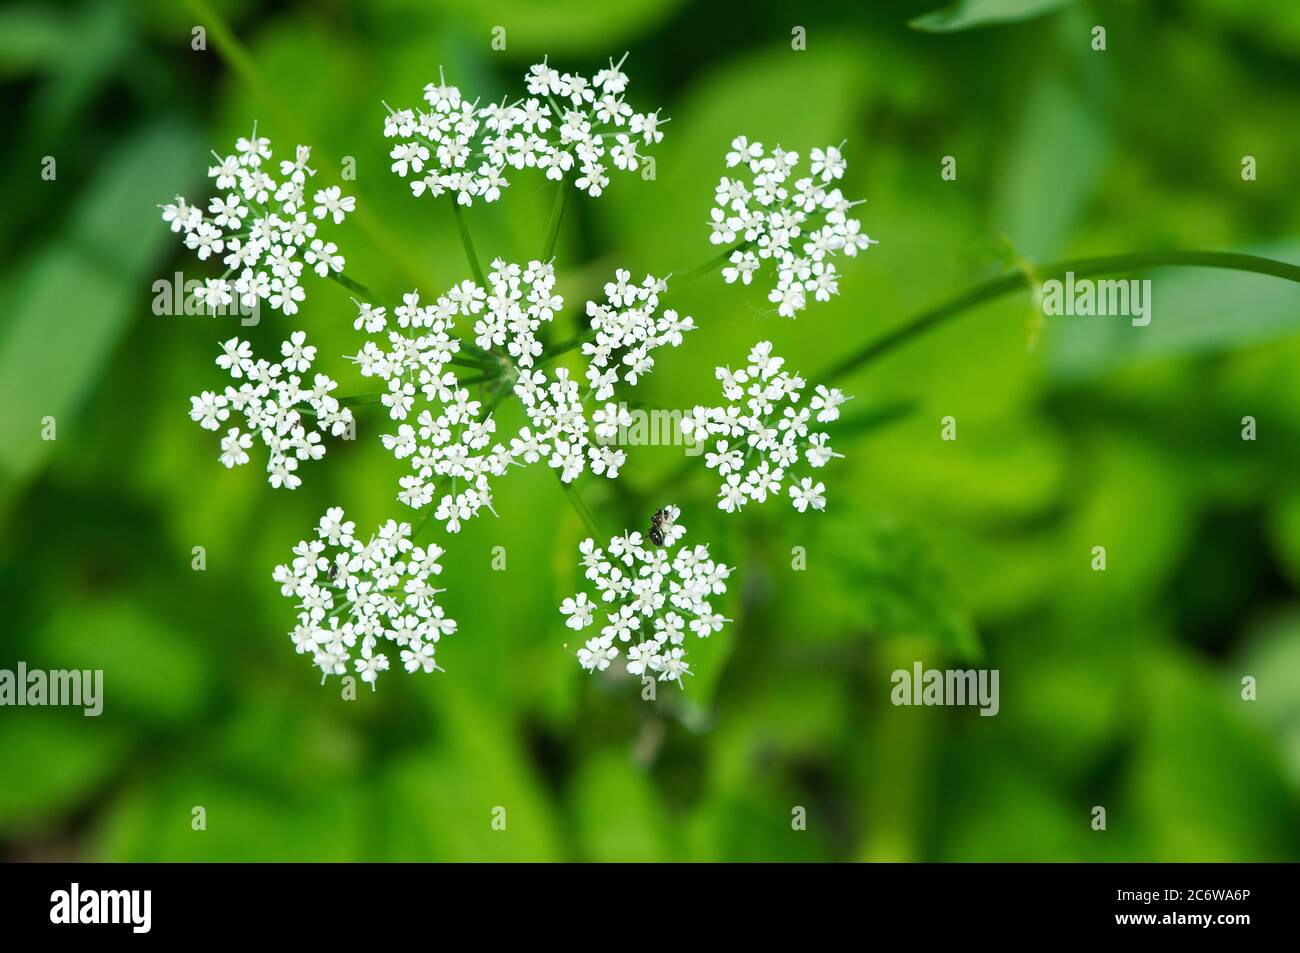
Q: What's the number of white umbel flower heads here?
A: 13